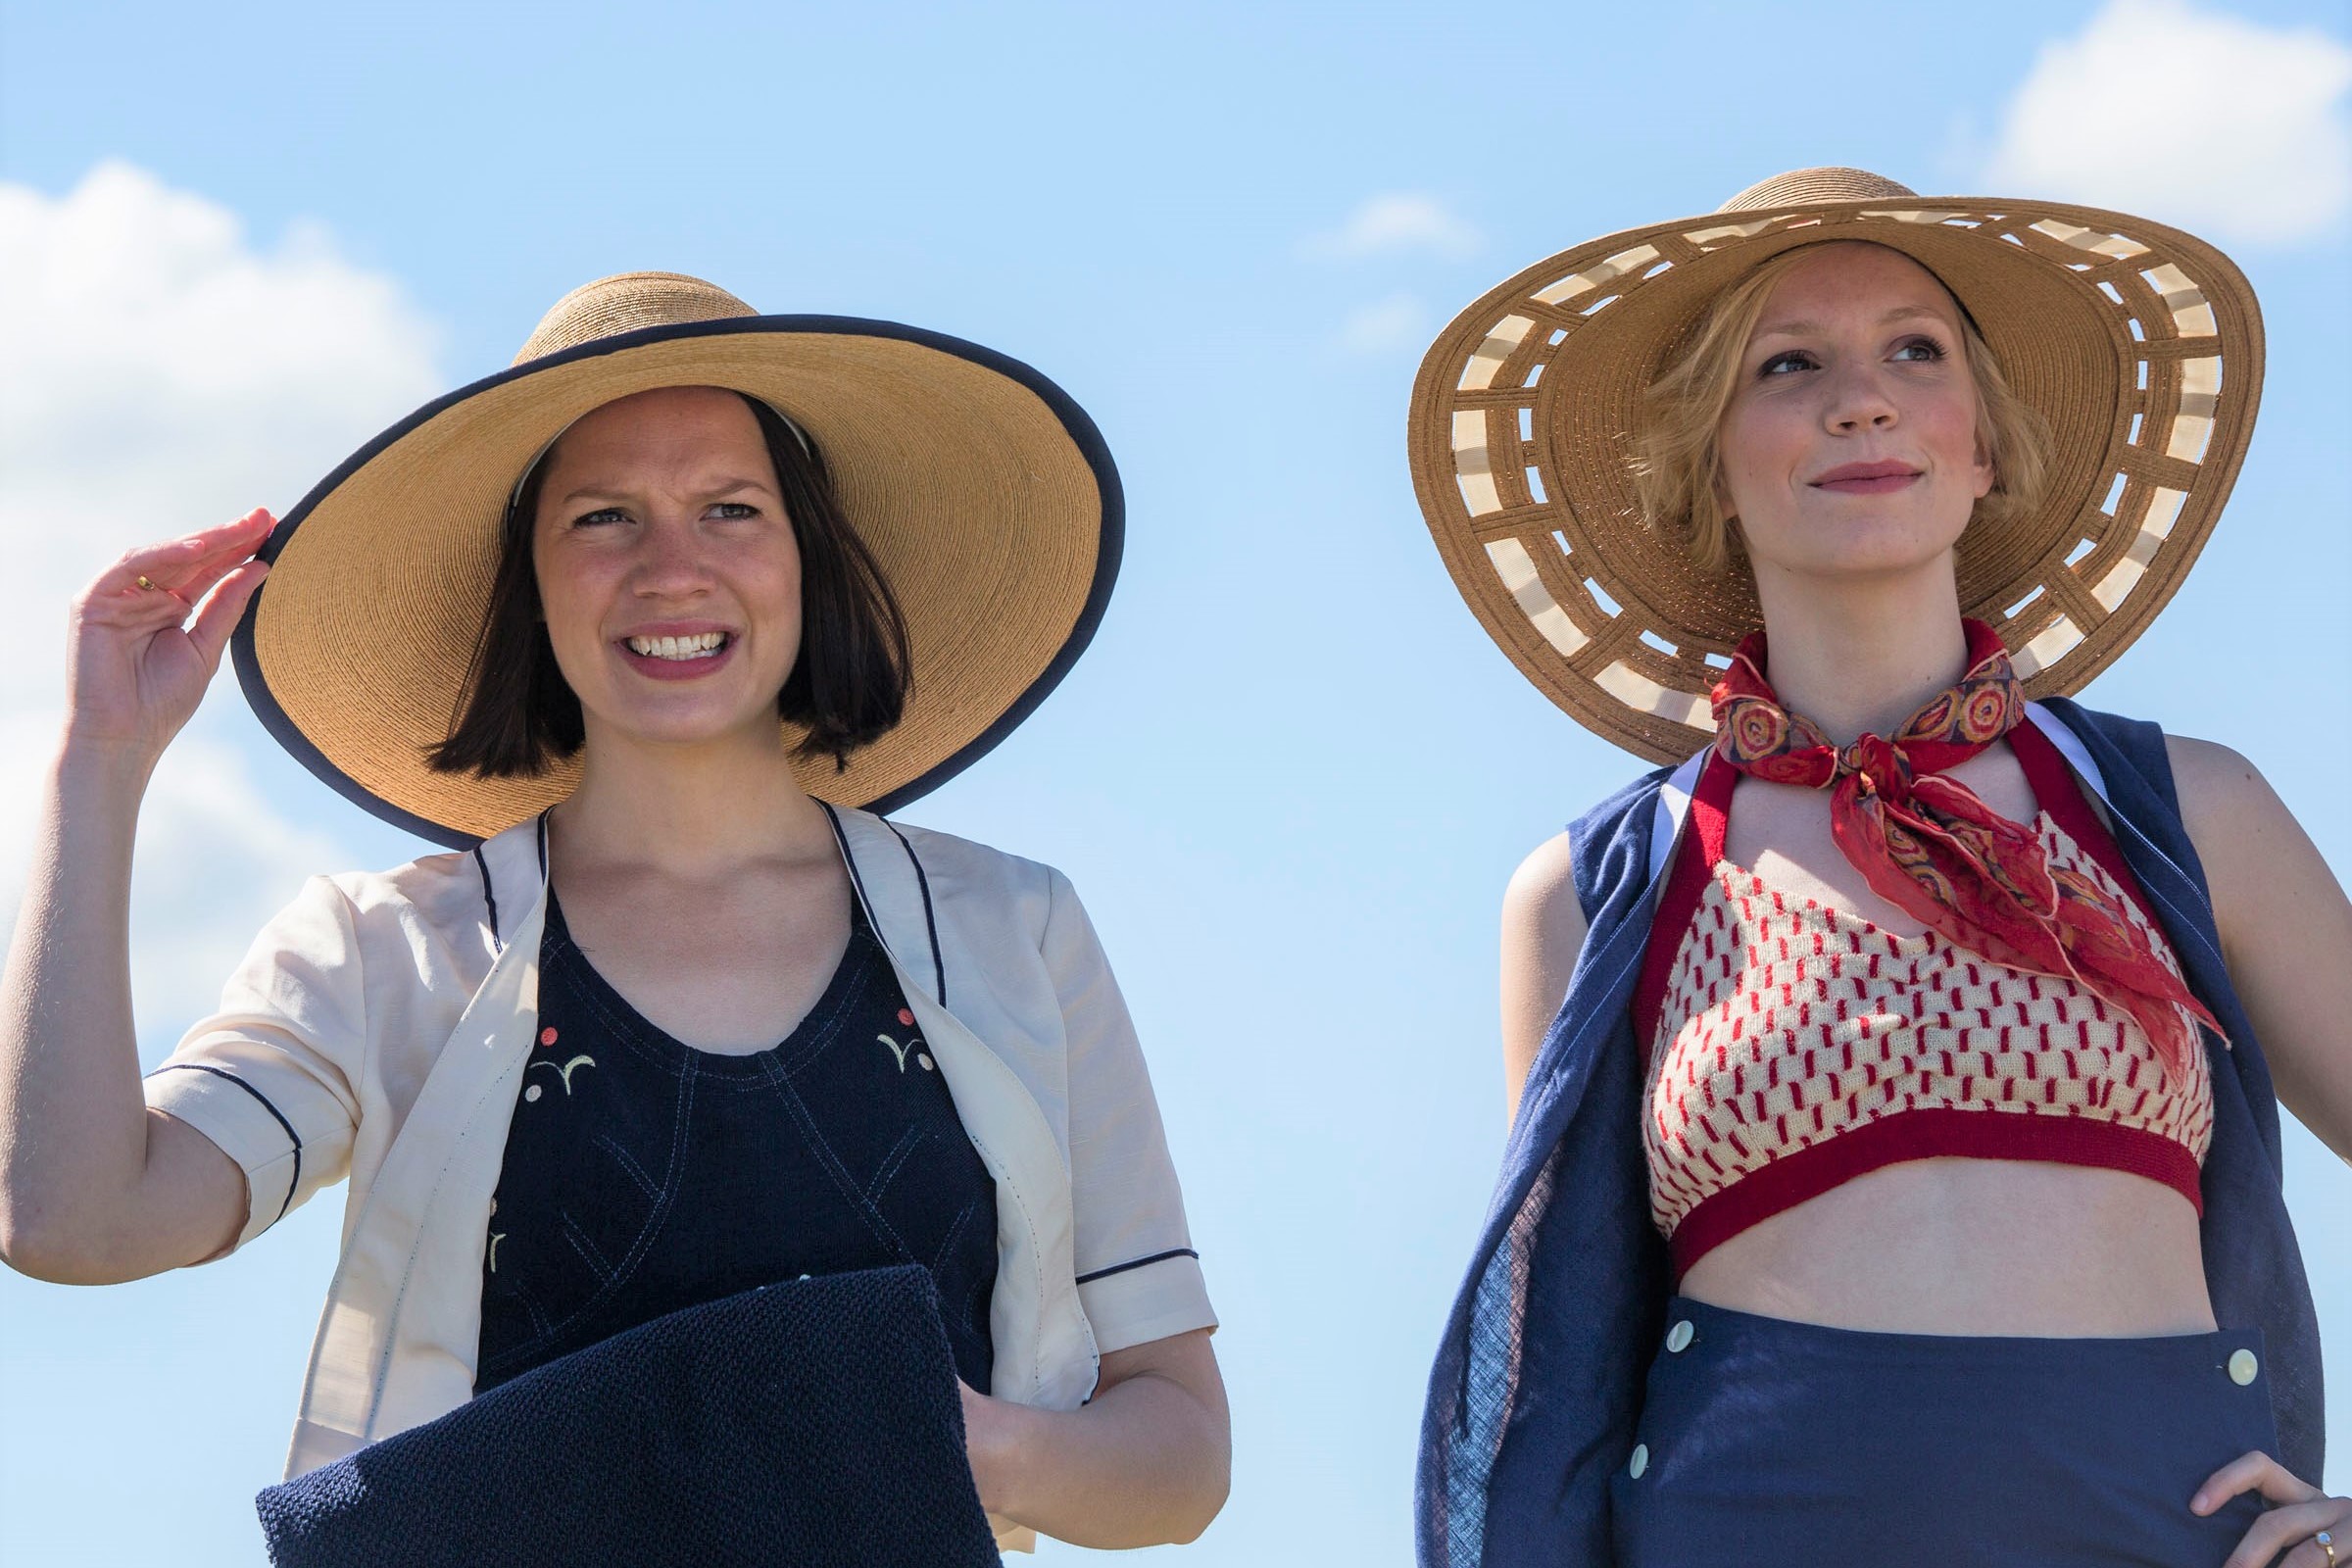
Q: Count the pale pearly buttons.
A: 3